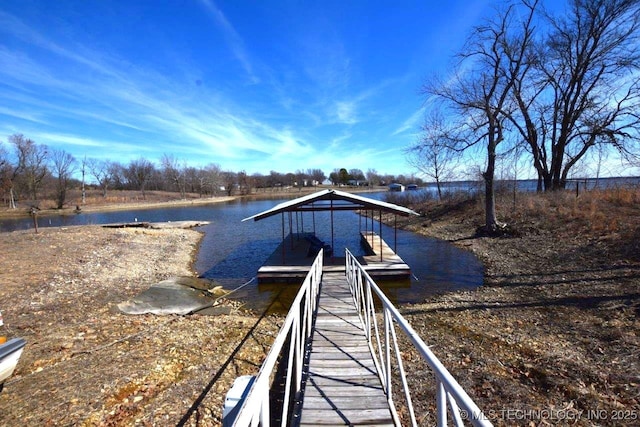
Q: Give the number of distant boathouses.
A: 2